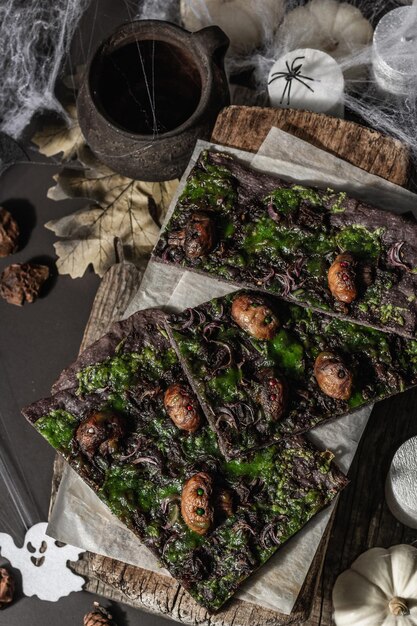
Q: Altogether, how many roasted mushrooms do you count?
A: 8